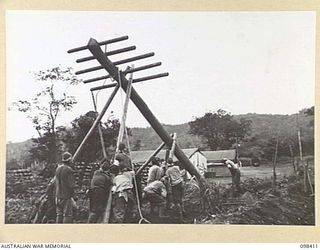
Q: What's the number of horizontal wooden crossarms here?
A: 5